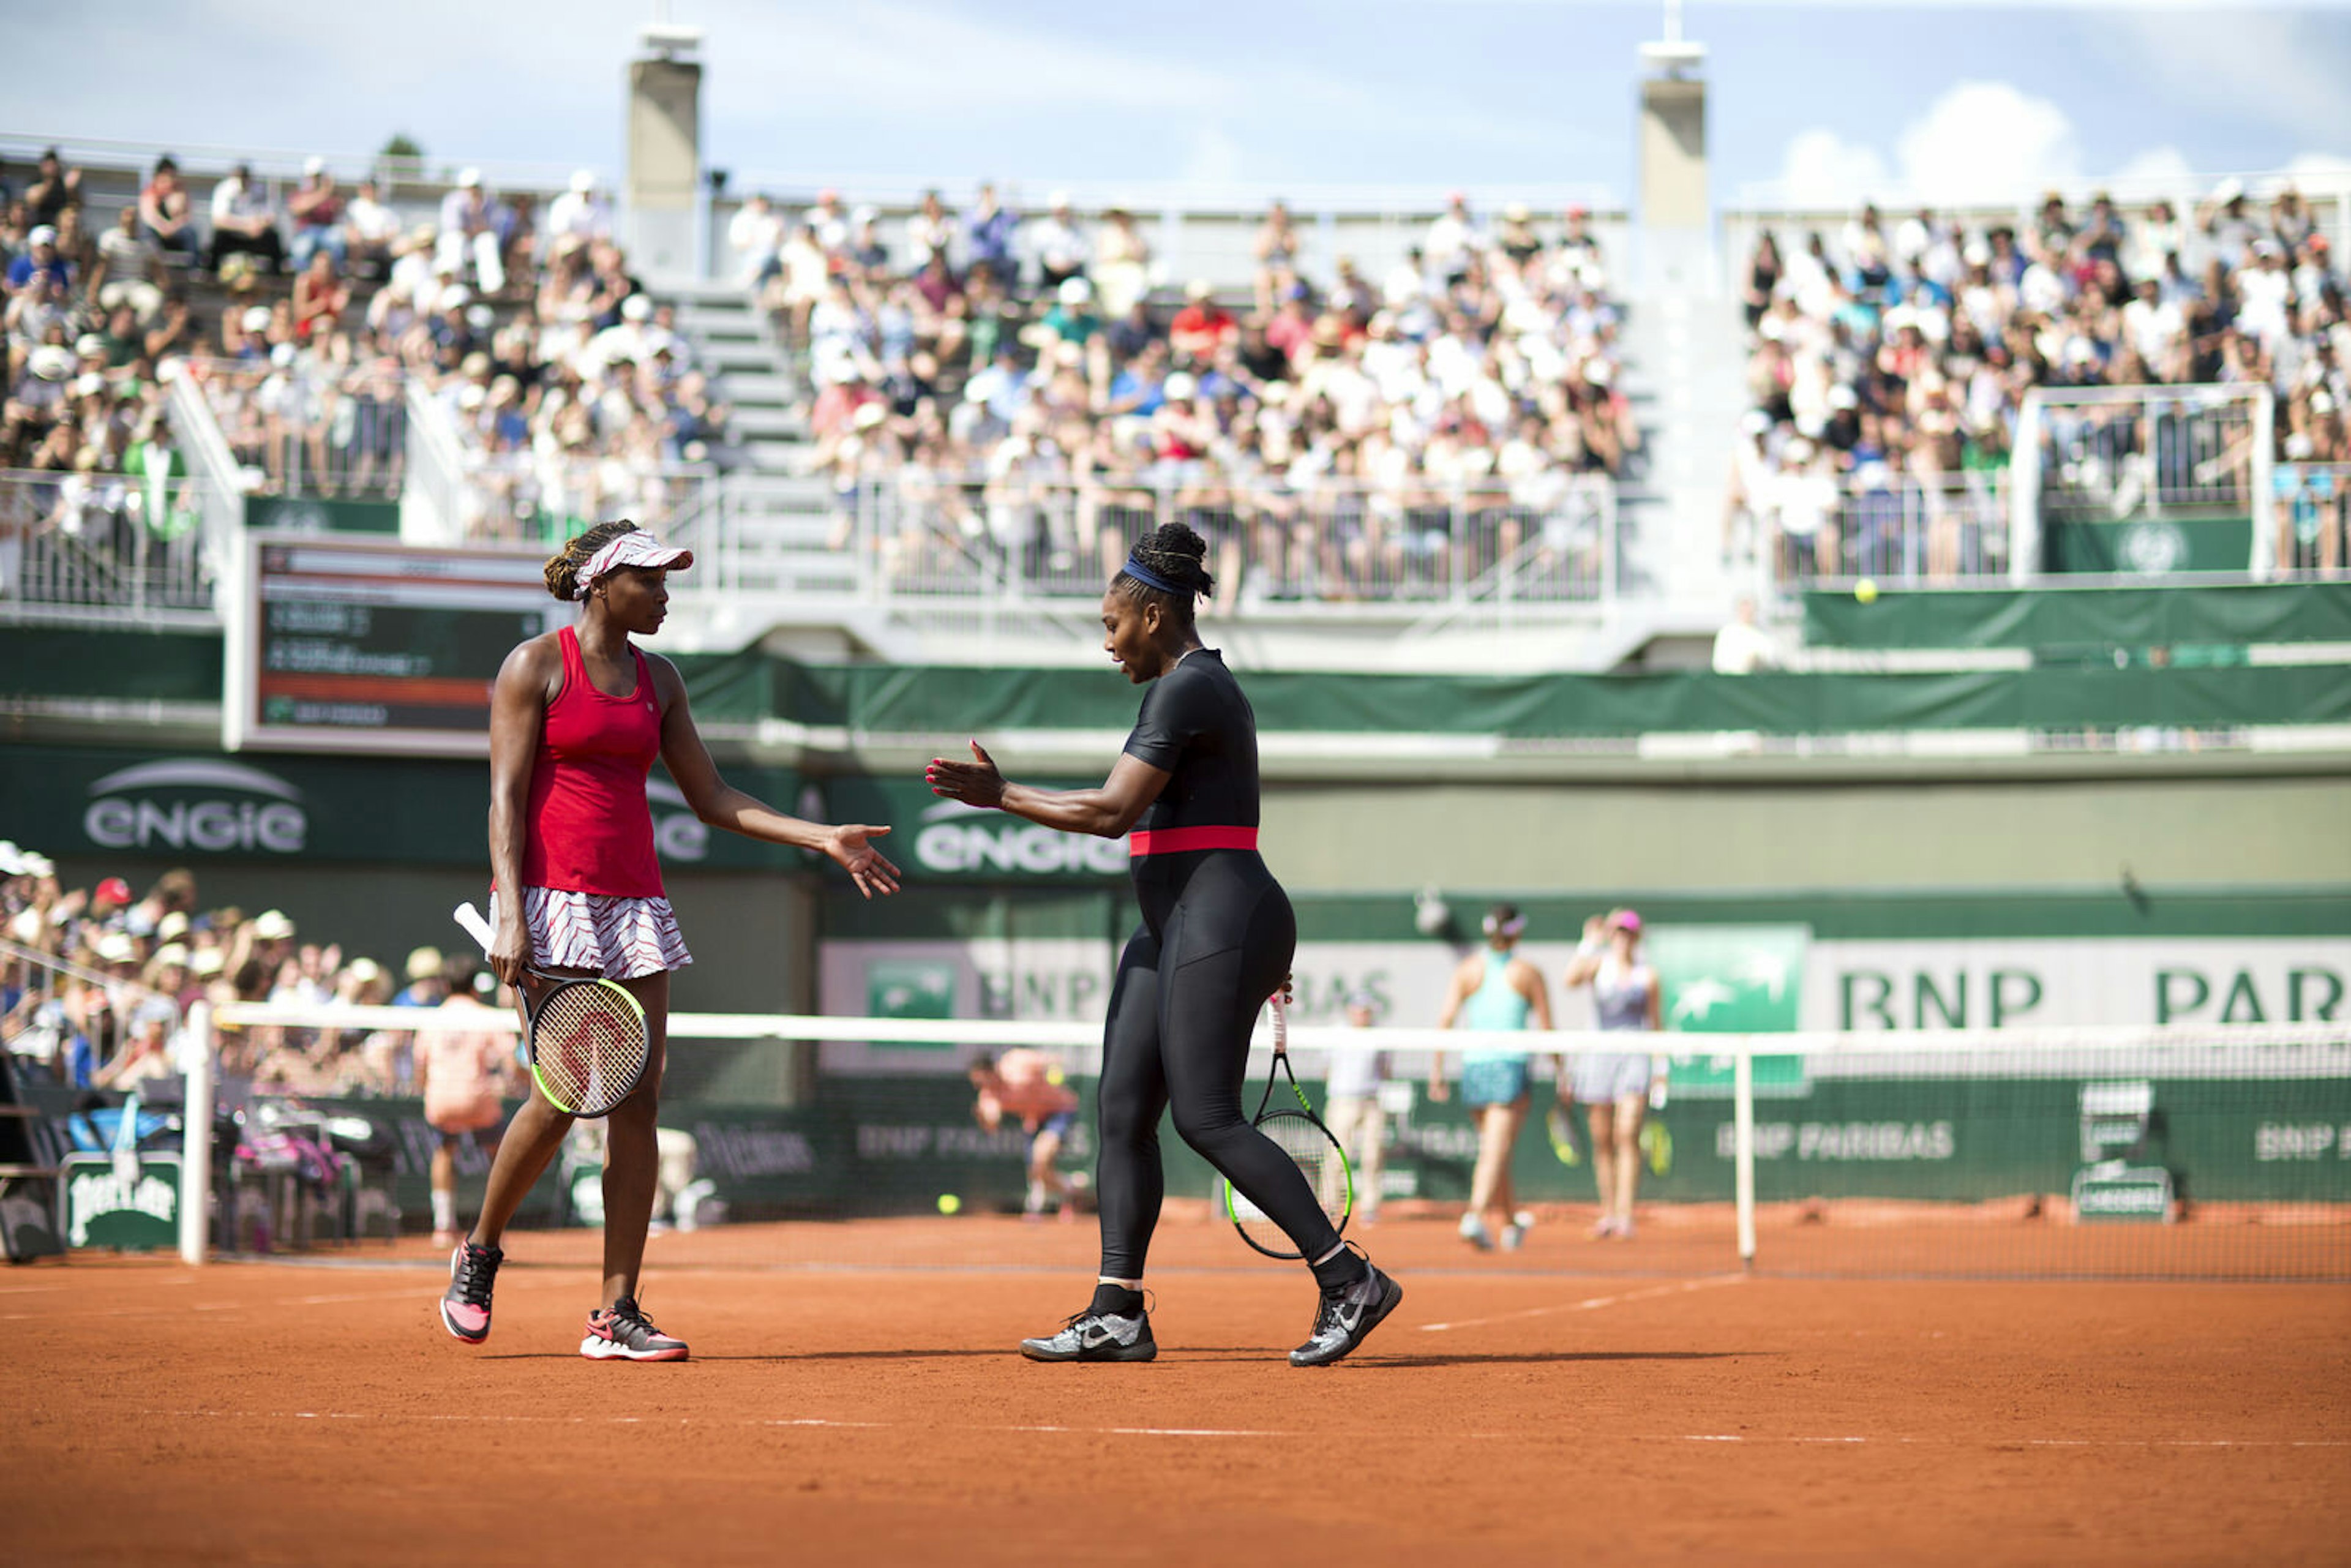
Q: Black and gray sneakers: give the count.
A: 2